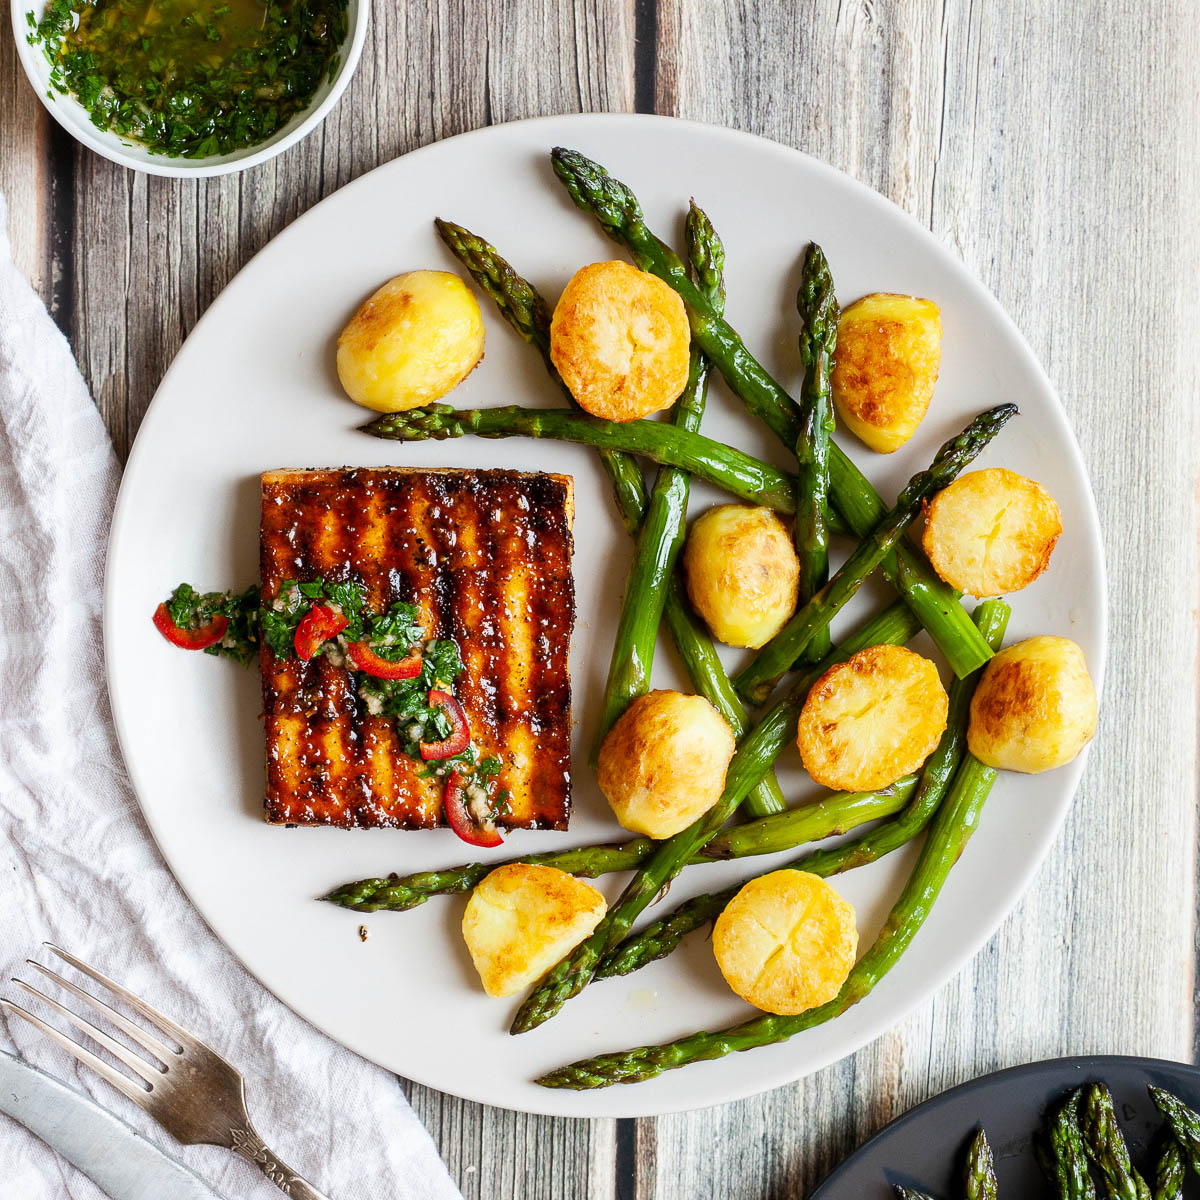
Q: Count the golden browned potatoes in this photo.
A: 10